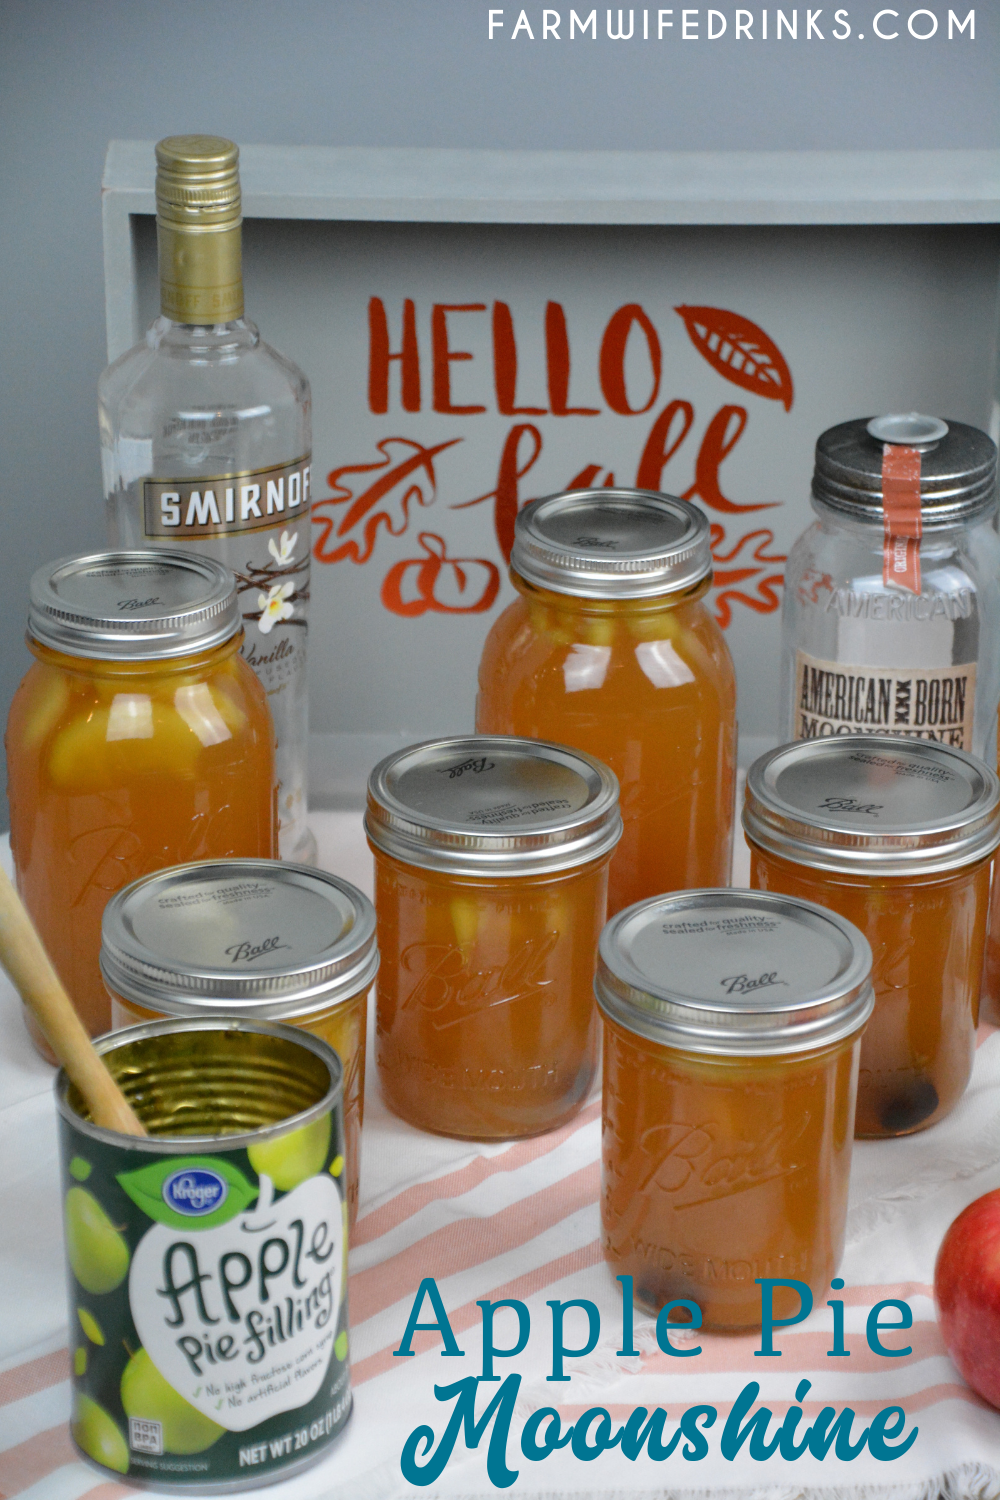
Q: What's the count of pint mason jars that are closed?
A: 4